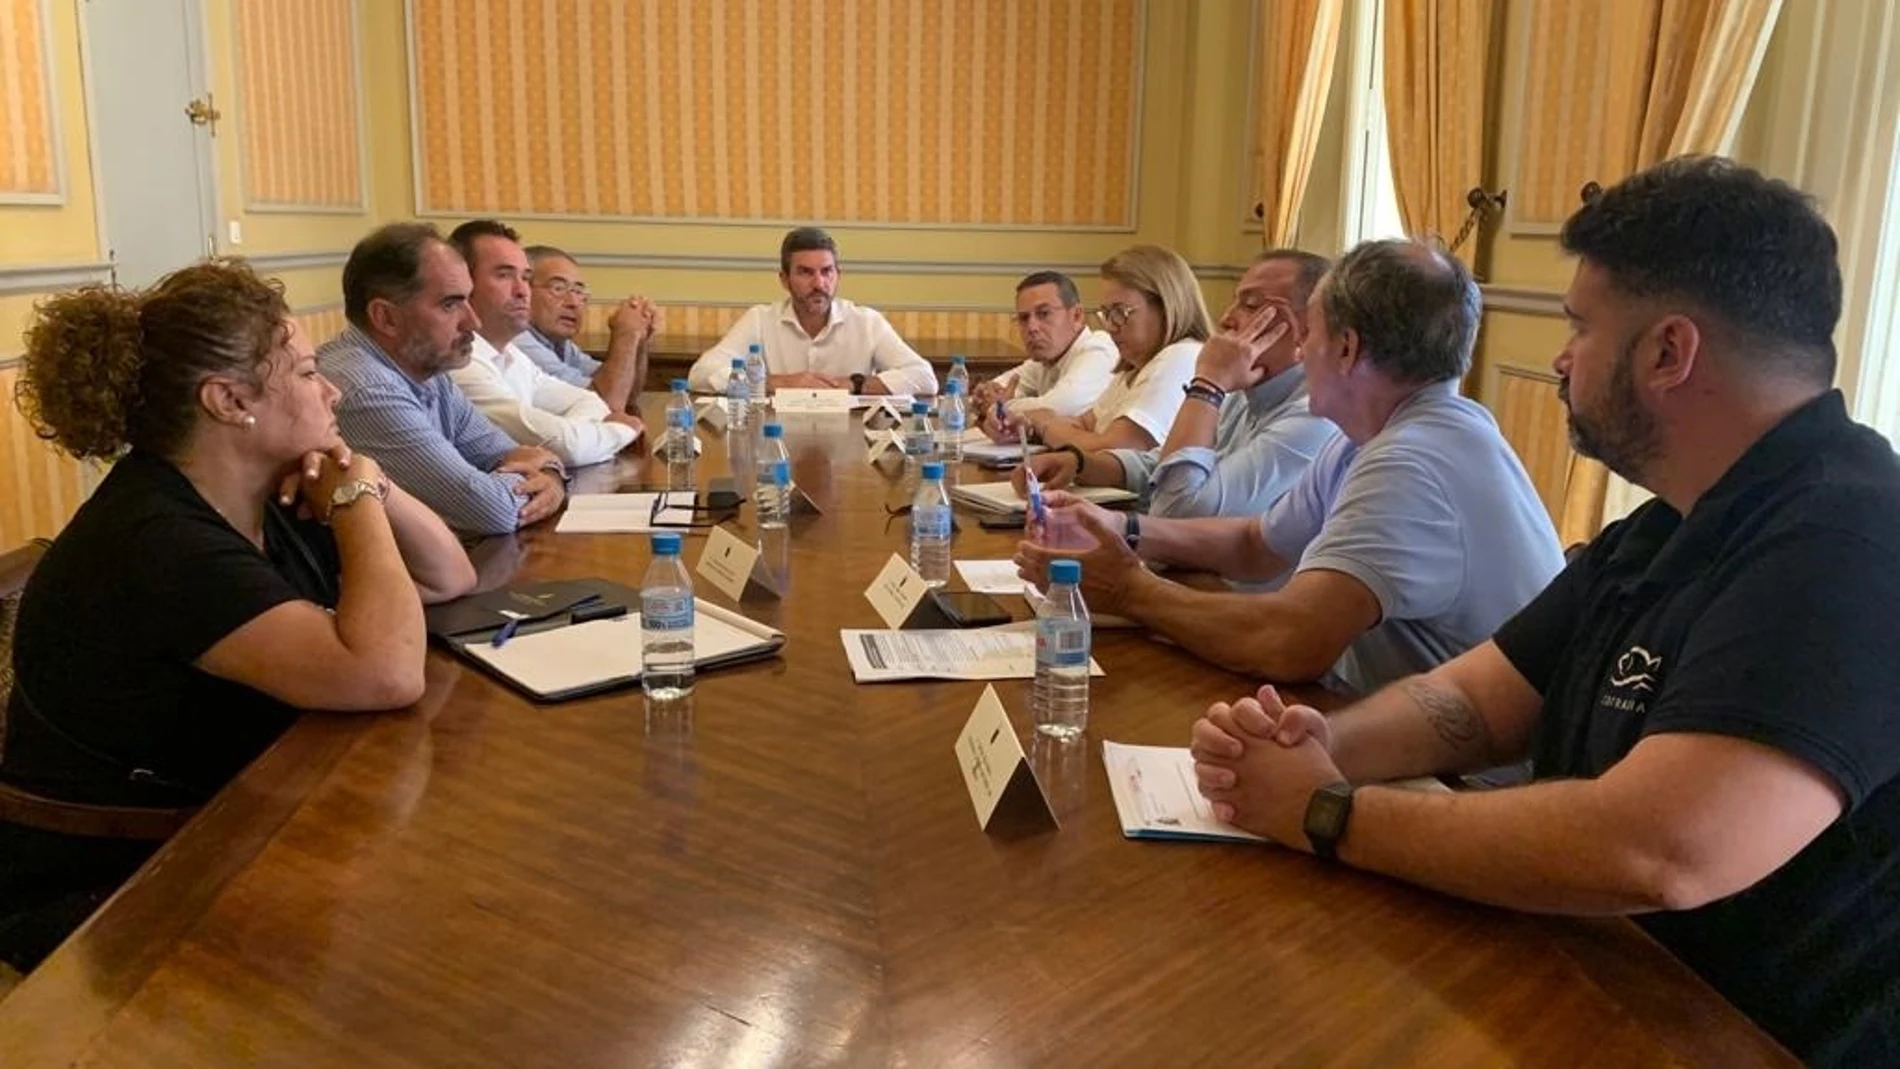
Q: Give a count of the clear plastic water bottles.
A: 10